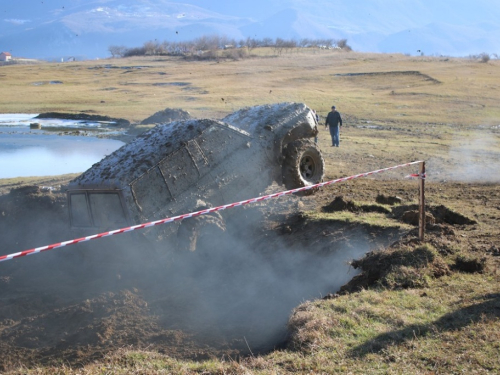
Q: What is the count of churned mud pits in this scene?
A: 1